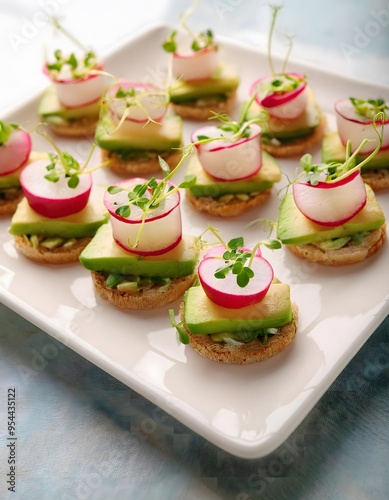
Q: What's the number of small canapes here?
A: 11